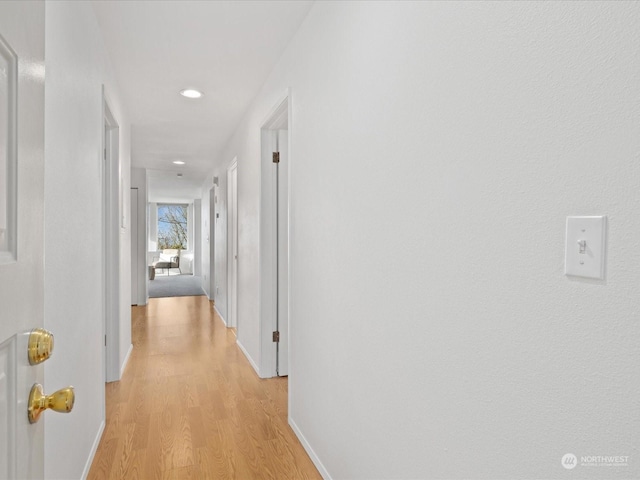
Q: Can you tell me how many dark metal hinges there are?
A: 2